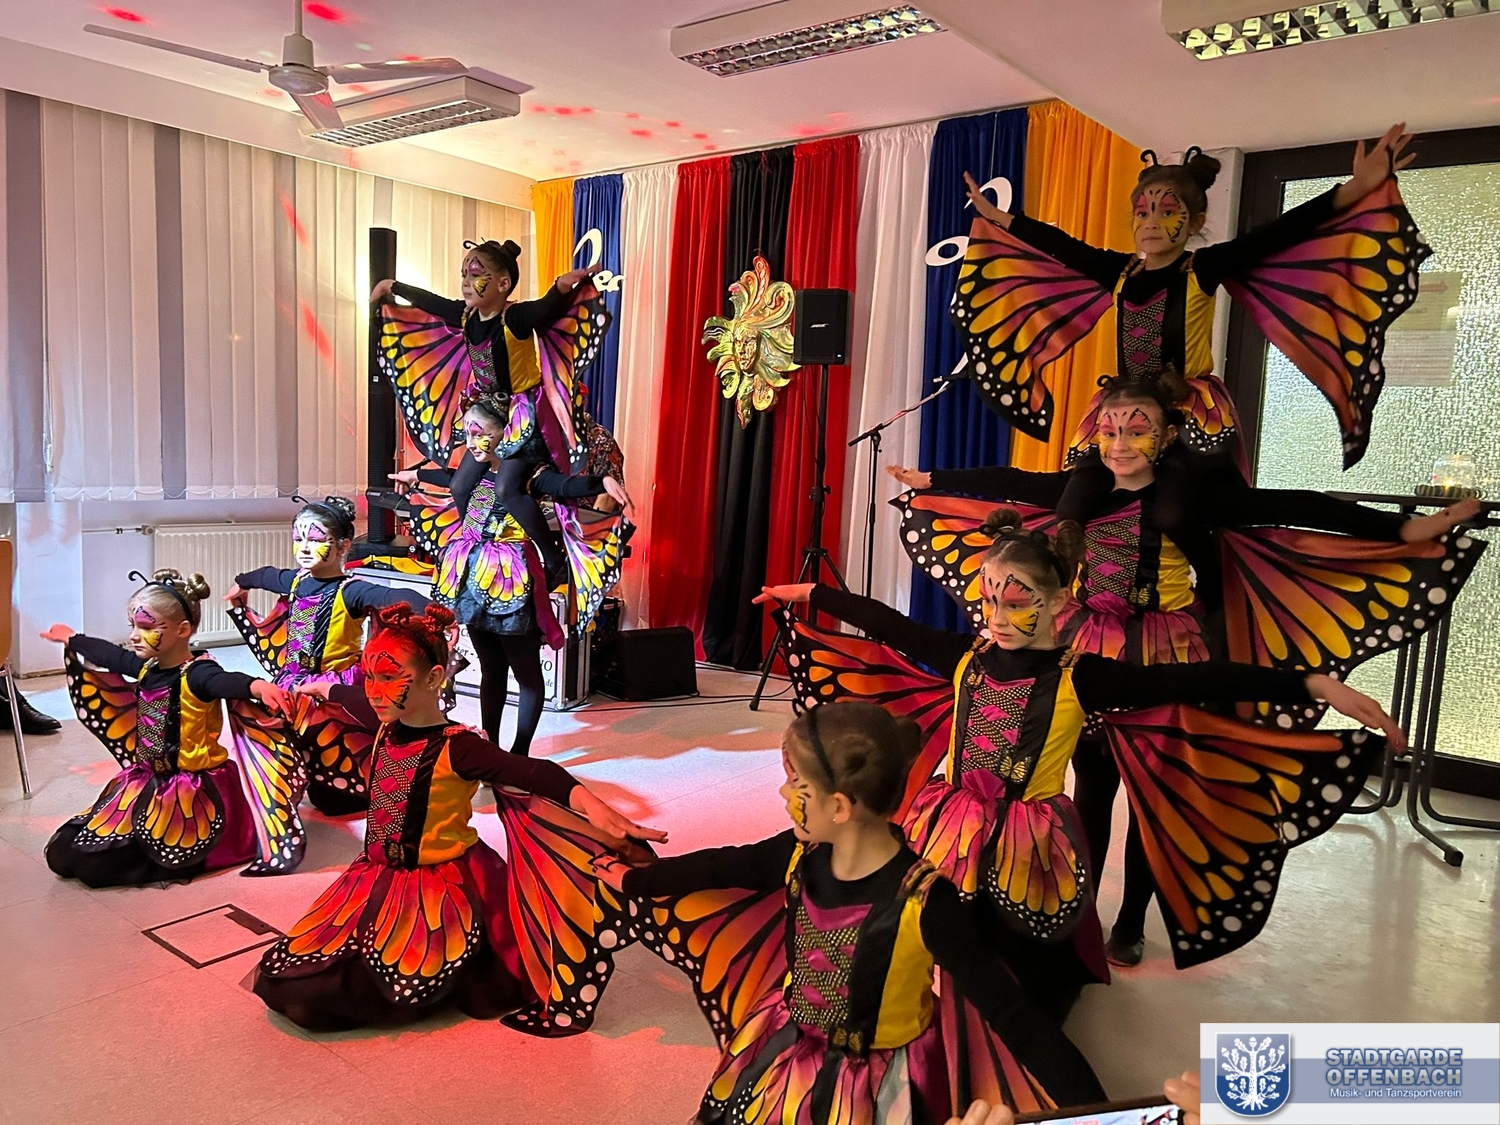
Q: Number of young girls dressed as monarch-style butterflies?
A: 9